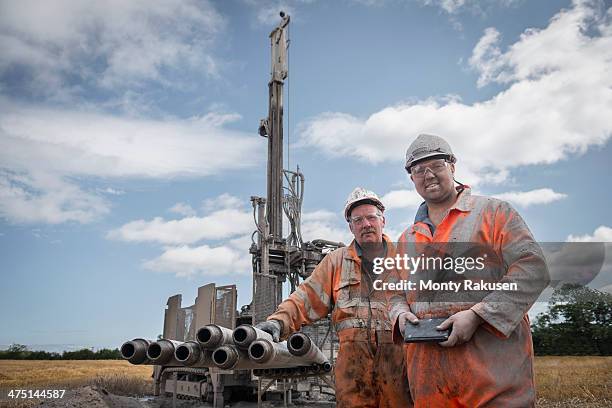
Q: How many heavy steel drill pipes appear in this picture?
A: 8